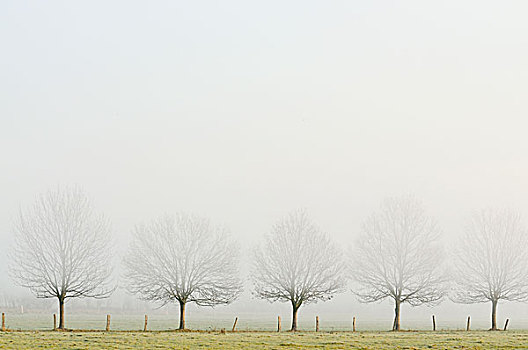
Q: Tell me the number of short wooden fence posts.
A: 11